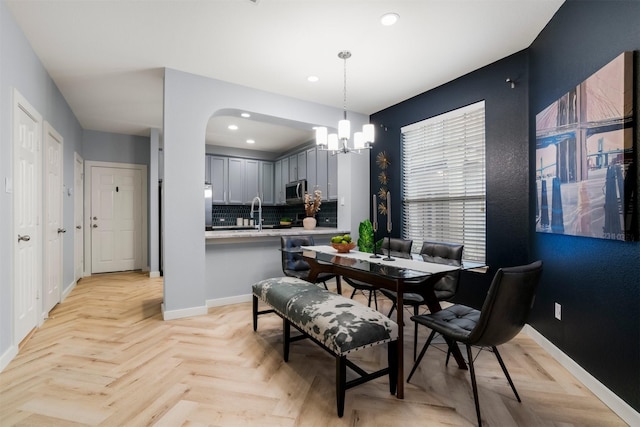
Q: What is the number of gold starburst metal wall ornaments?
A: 4